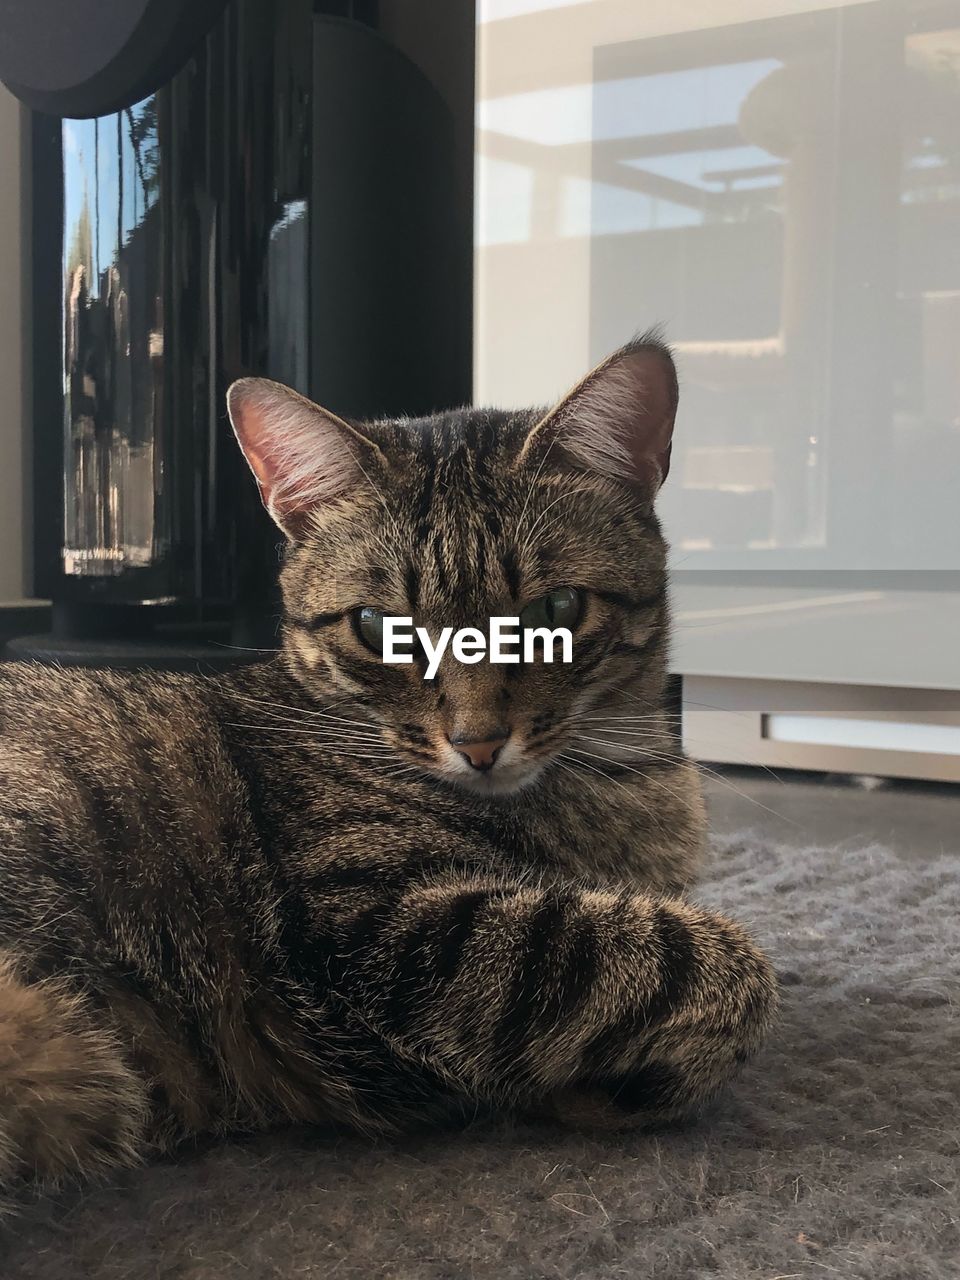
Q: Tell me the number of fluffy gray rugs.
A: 1